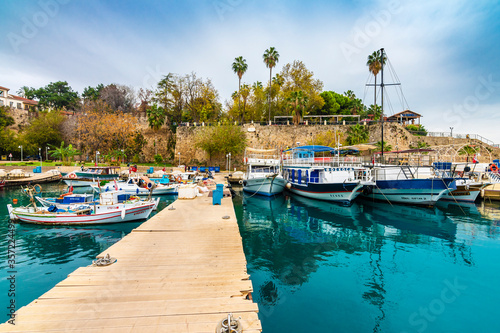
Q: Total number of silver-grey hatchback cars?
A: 0